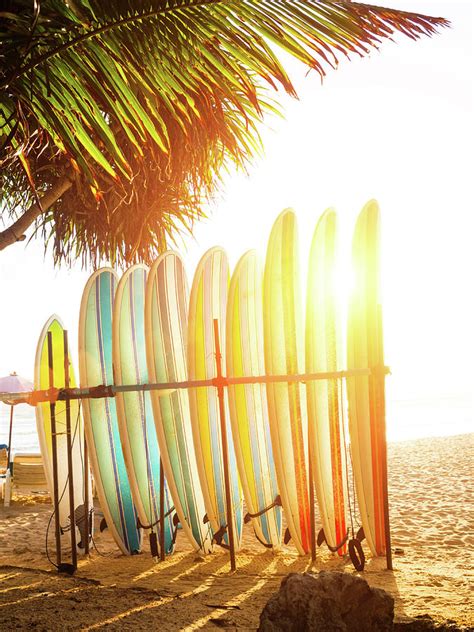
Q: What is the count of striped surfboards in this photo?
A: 8